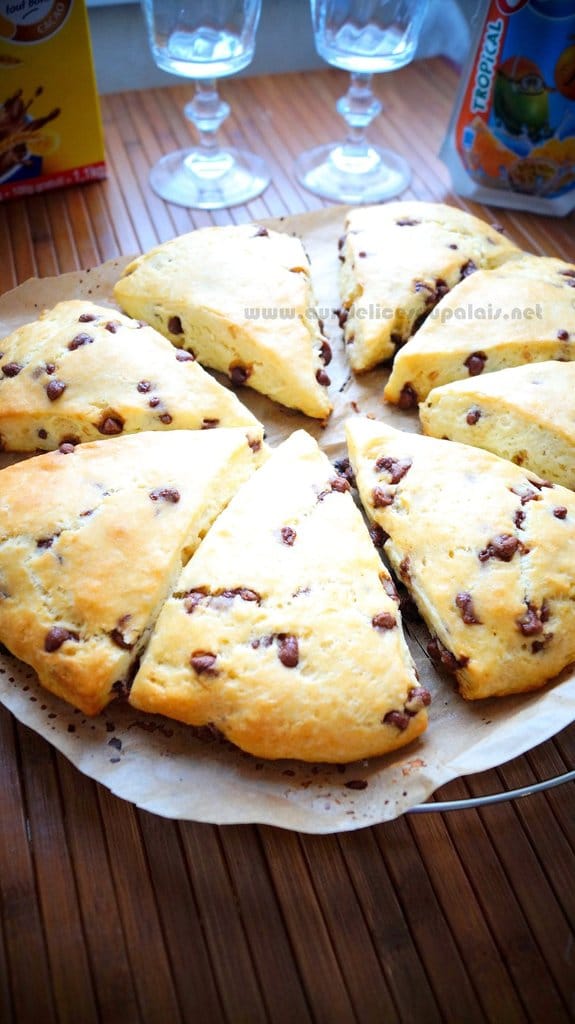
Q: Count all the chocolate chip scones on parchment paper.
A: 8